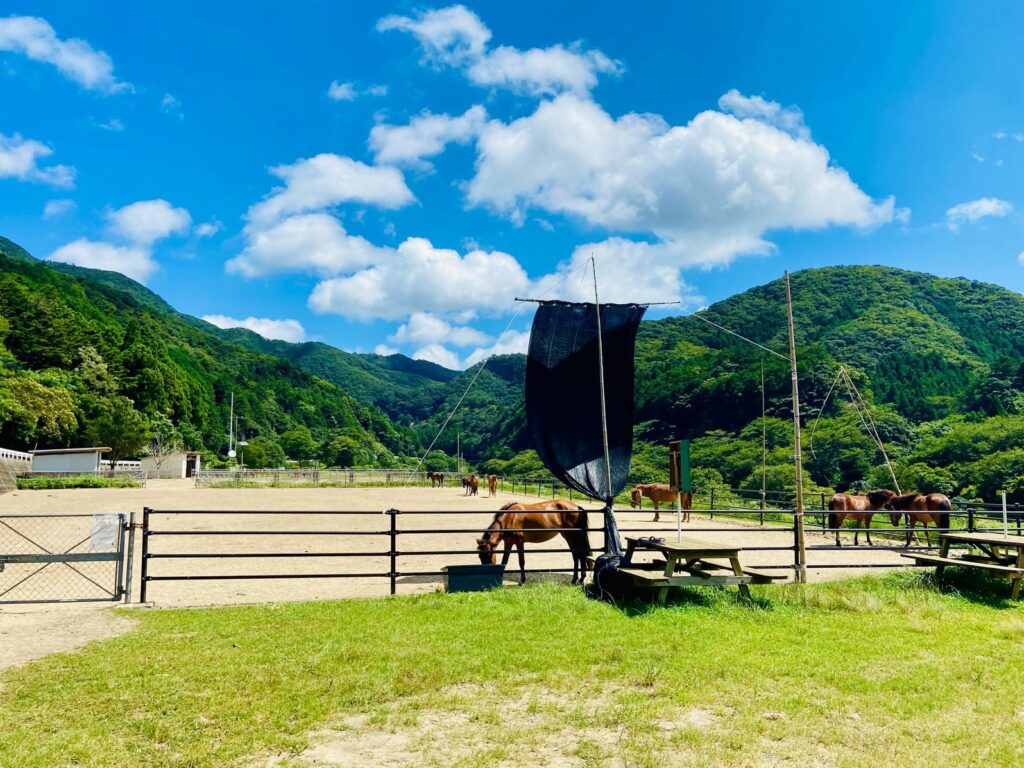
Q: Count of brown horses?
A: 8